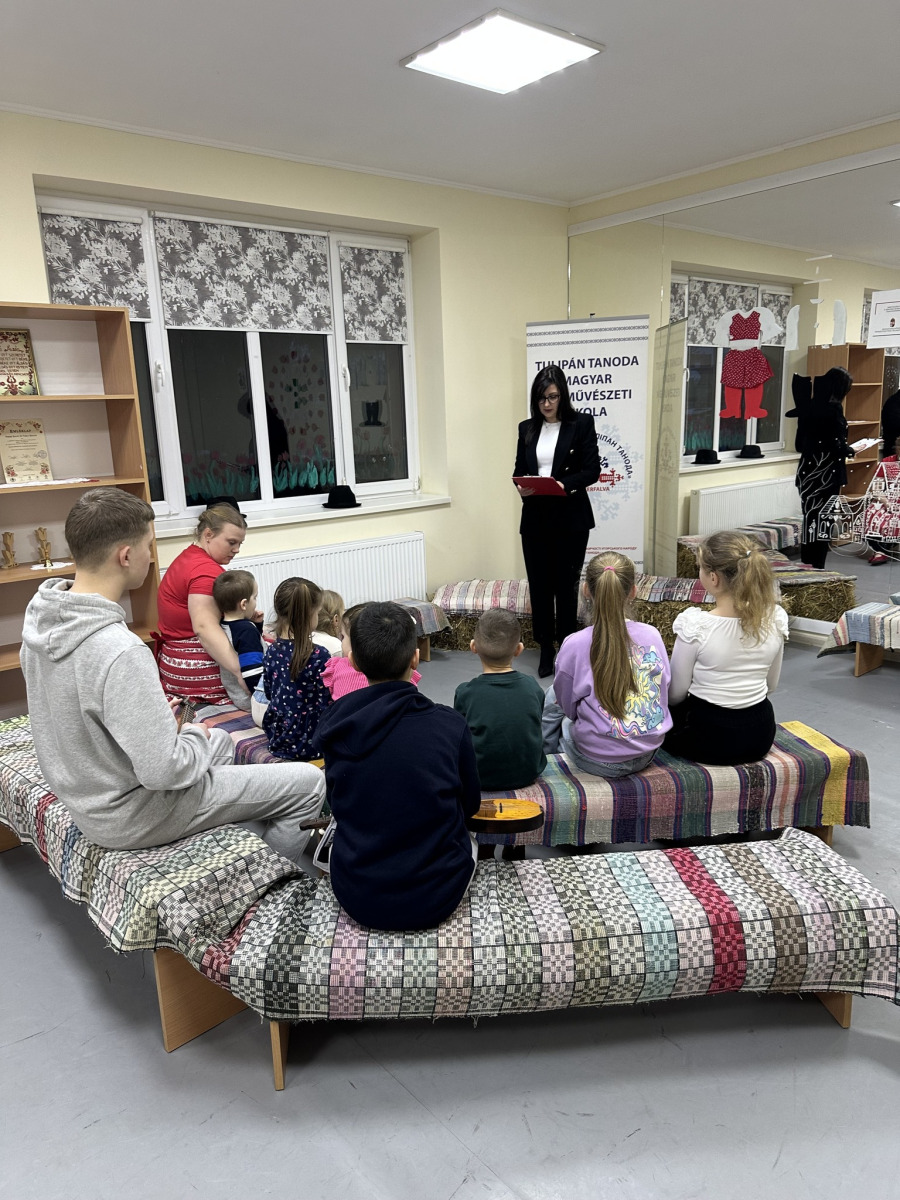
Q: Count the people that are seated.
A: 10